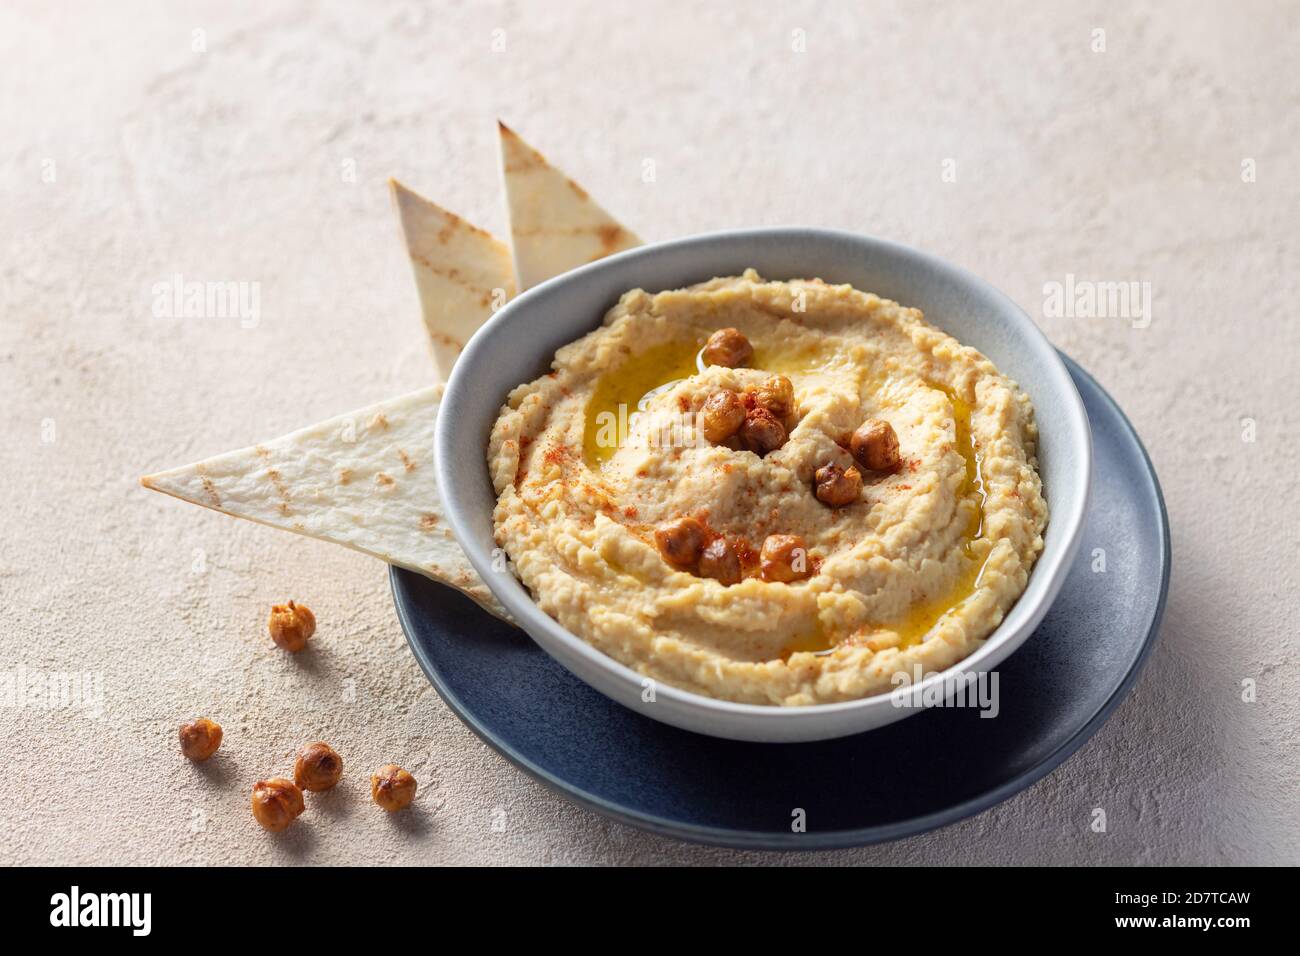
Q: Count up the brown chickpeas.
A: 14